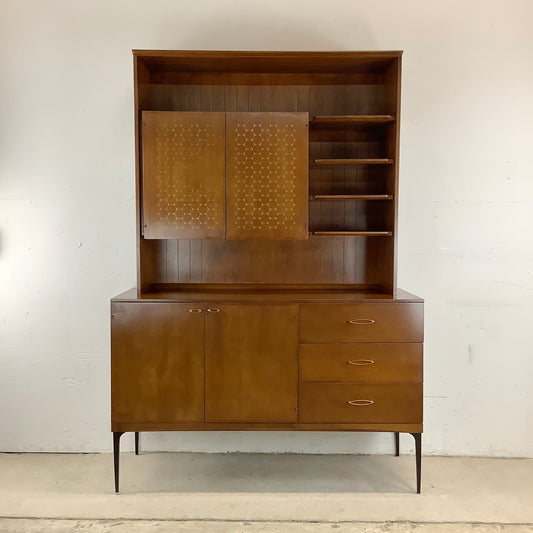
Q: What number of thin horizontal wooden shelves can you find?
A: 4